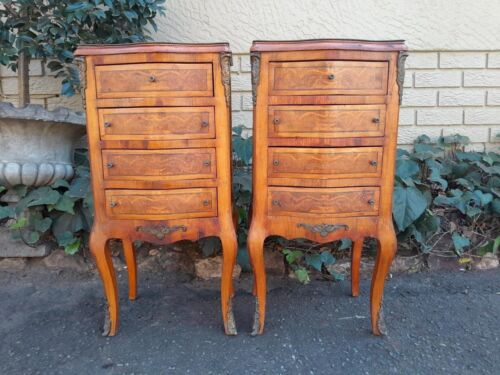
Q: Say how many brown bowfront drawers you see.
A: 8